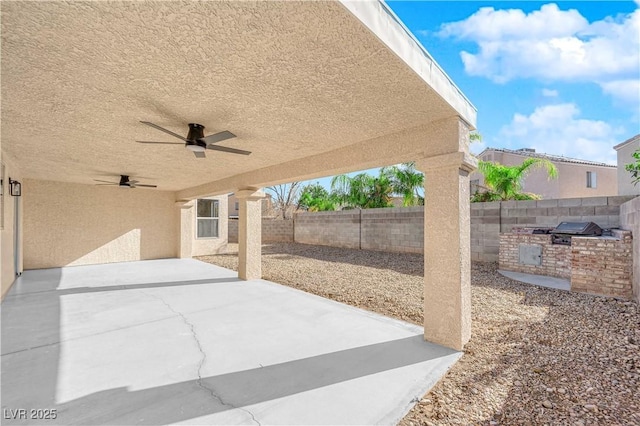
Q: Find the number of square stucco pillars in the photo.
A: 3